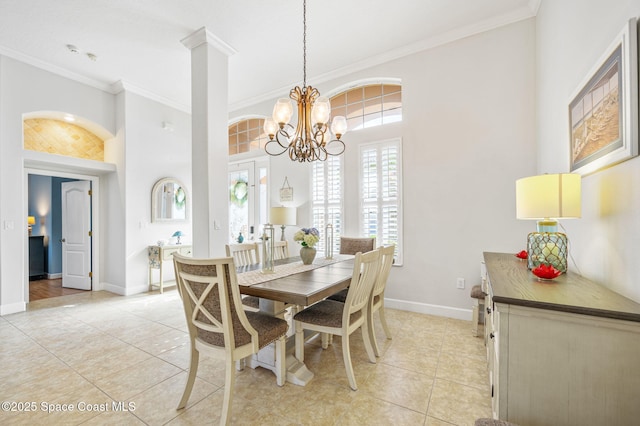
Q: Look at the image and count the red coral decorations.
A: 2